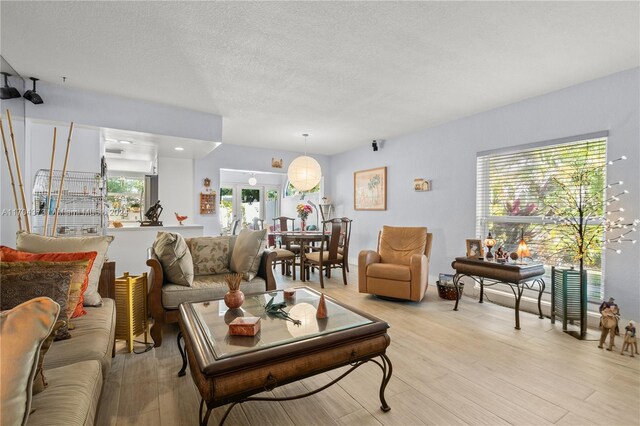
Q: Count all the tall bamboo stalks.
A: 4